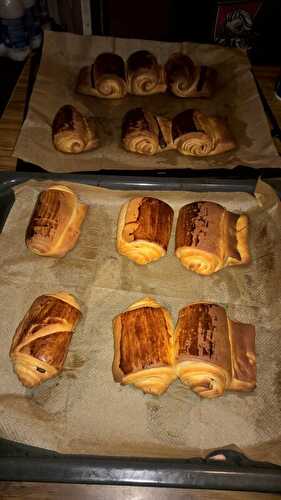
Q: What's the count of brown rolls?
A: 12